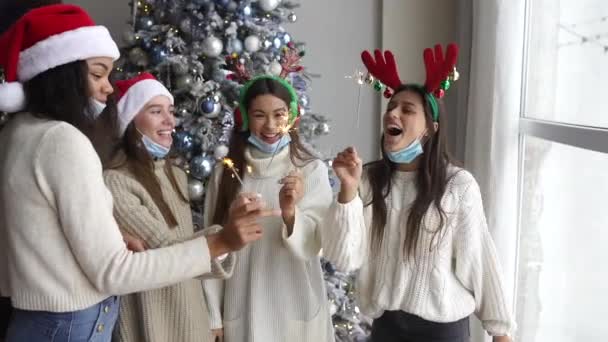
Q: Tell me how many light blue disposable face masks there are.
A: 4